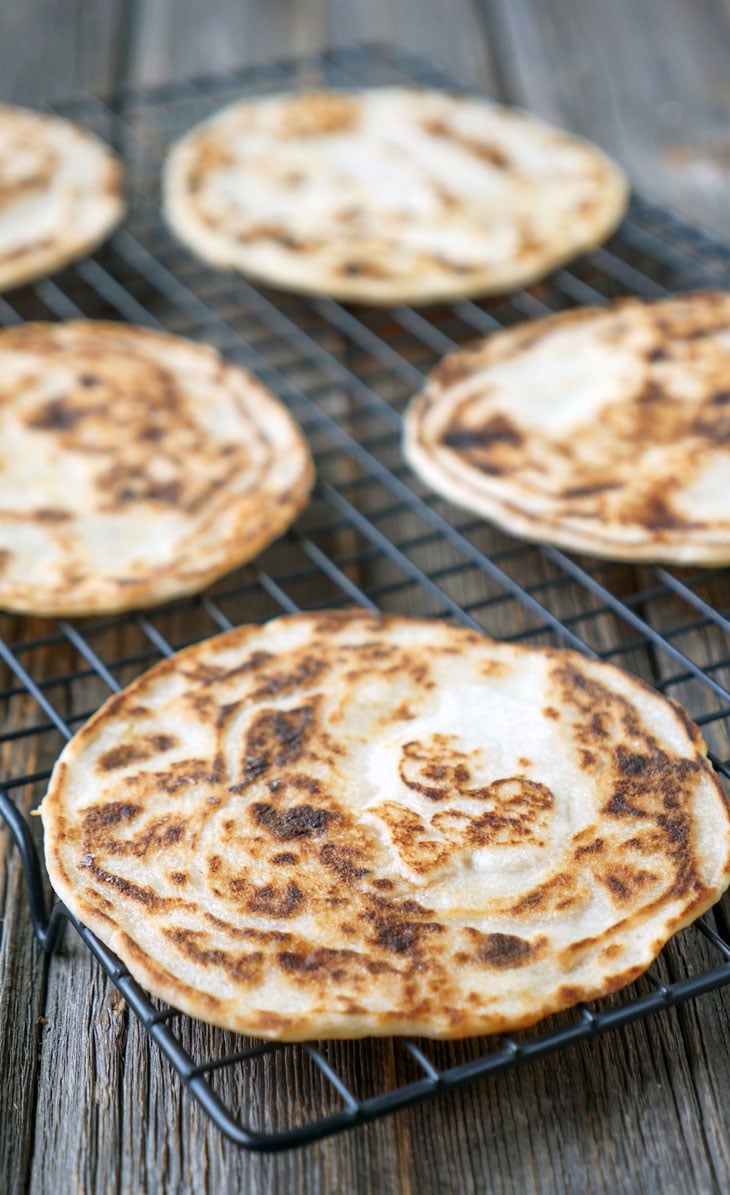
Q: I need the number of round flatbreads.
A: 5